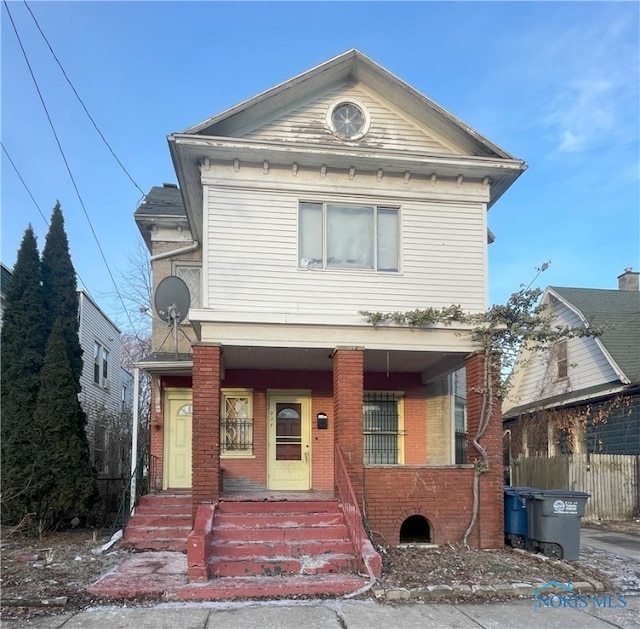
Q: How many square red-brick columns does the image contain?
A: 3